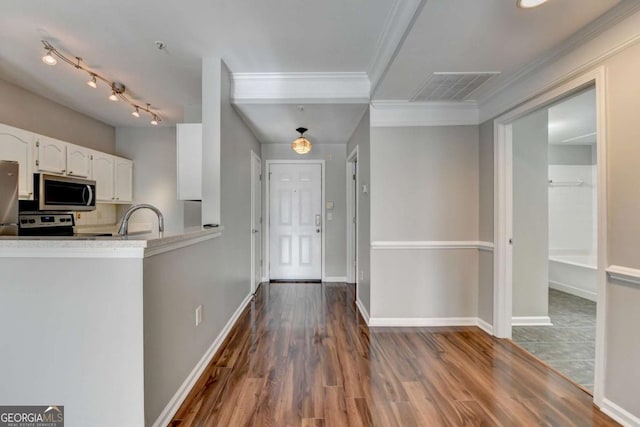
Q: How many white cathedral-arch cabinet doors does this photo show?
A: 5